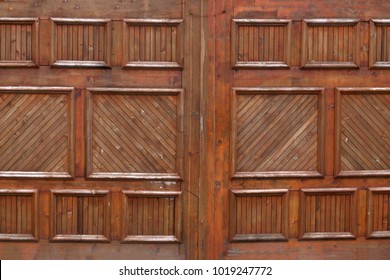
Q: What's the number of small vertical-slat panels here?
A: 12